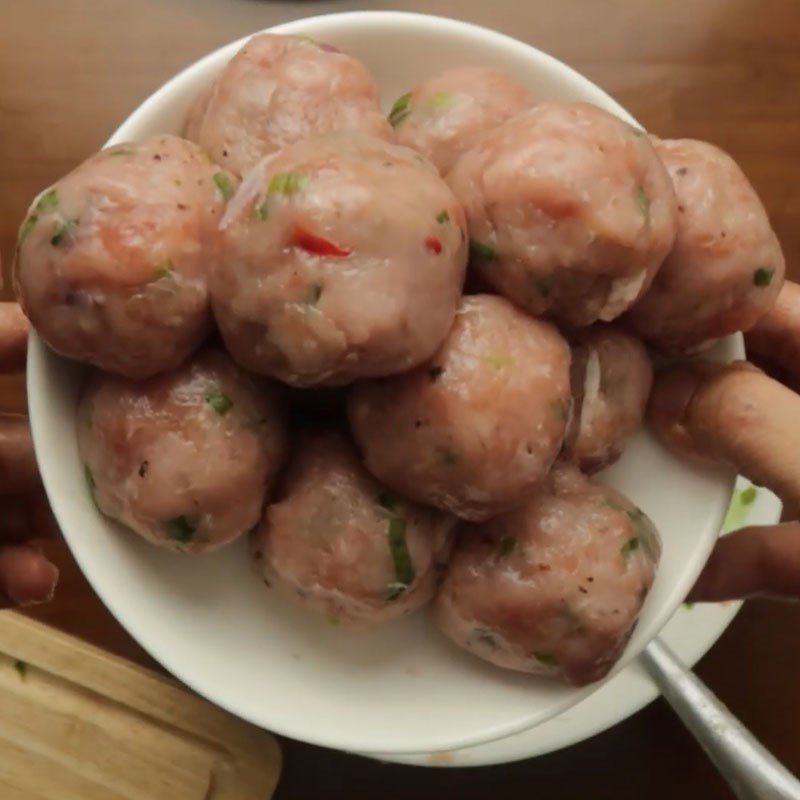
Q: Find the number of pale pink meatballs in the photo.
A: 11